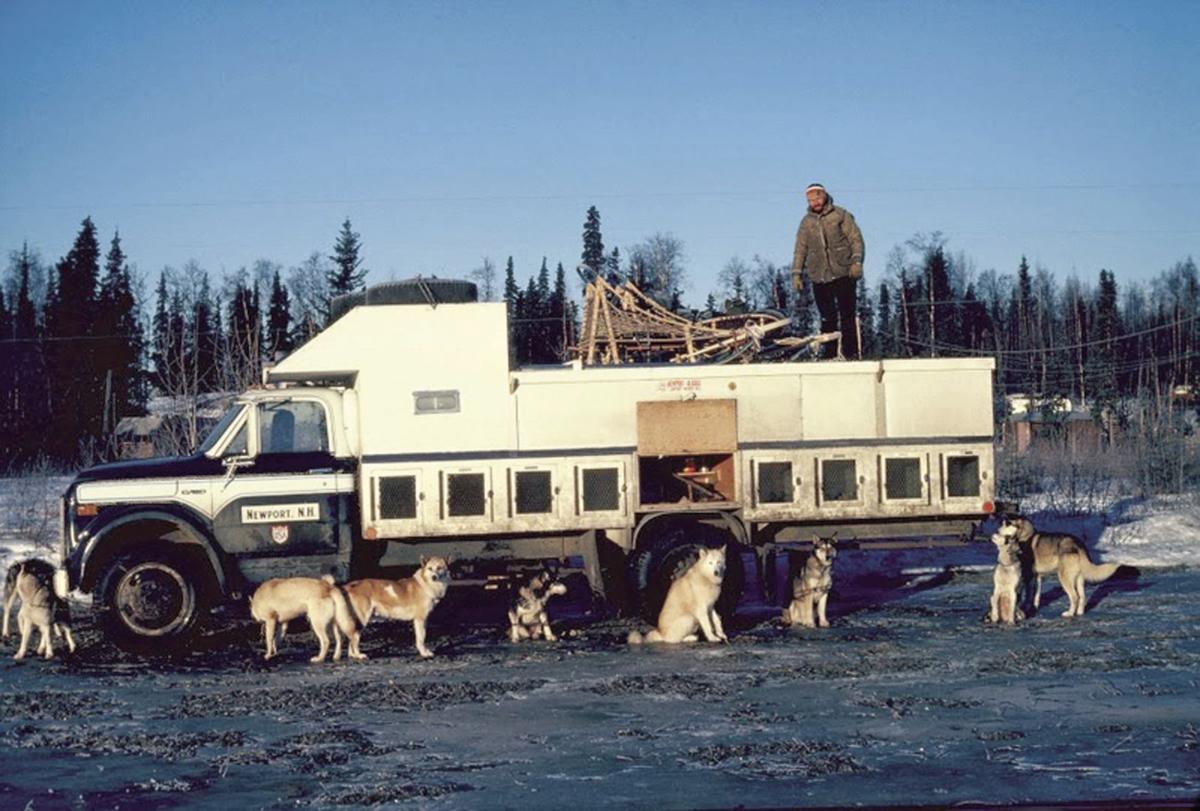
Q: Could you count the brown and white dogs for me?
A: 2